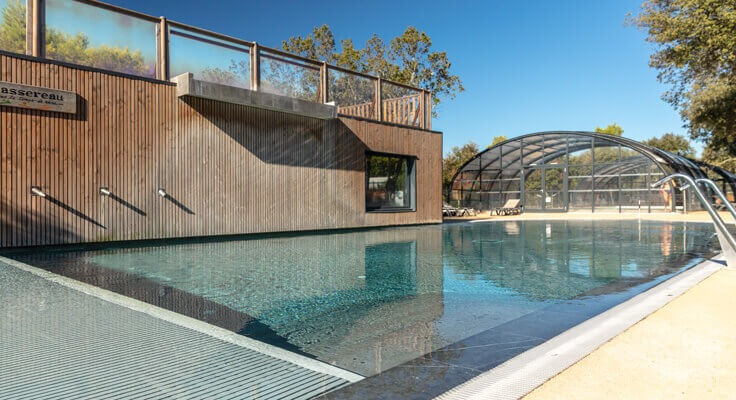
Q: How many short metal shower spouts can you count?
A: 3